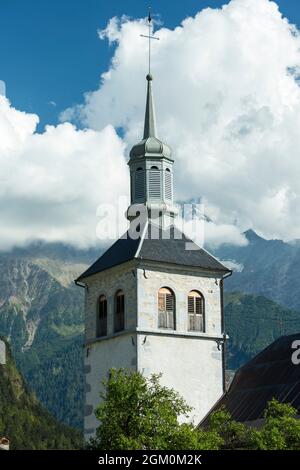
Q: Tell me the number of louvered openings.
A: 7